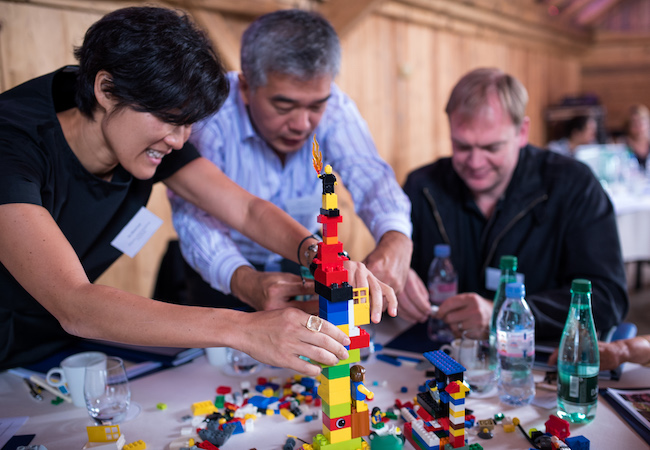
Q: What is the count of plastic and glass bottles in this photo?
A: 4